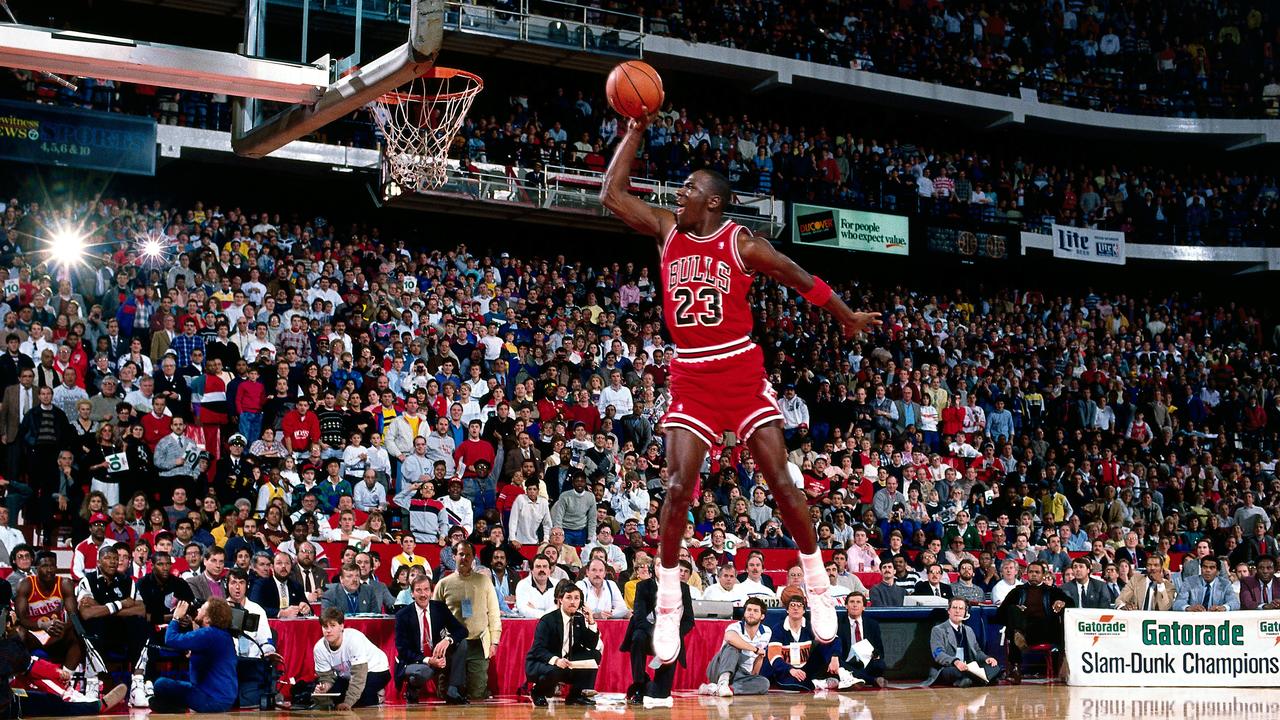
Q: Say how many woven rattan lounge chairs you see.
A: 0